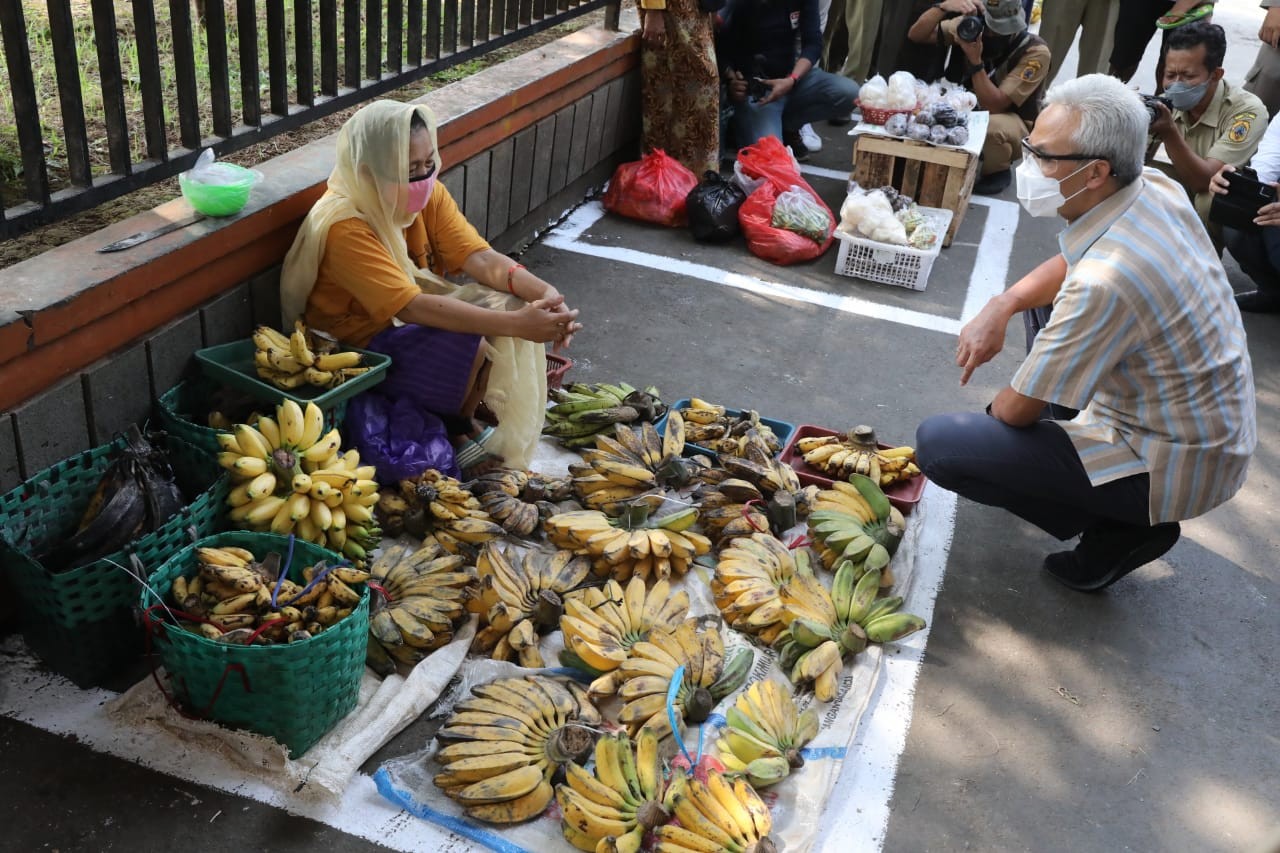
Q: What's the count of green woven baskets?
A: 3